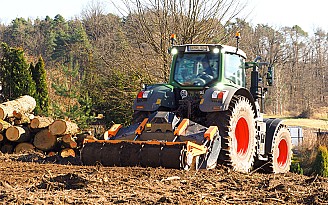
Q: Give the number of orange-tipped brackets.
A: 4